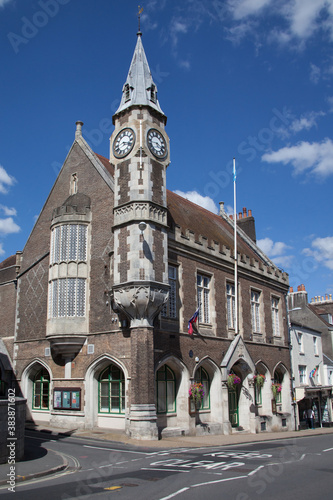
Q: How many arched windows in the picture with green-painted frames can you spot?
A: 6